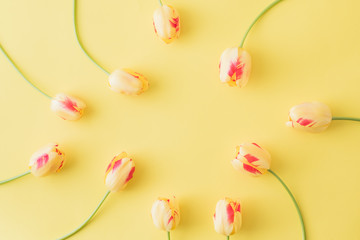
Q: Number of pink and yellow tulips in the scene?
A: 10